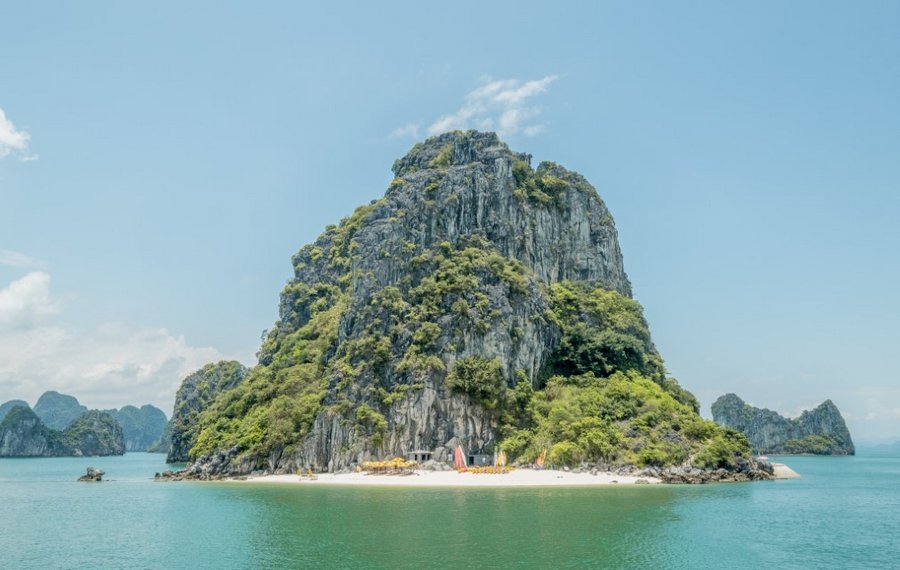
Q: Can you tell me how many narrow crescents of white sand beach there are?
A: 1